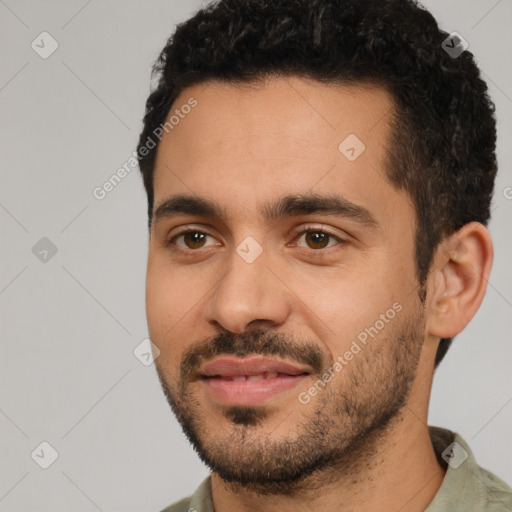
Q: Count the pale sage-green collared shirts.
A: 1